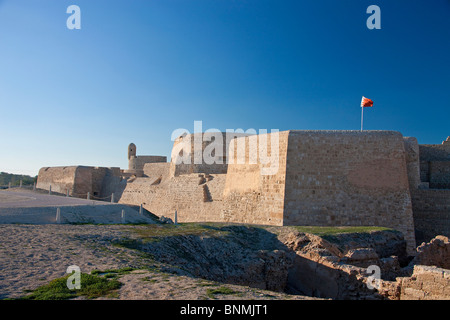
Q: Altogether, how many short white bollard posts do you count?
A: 11